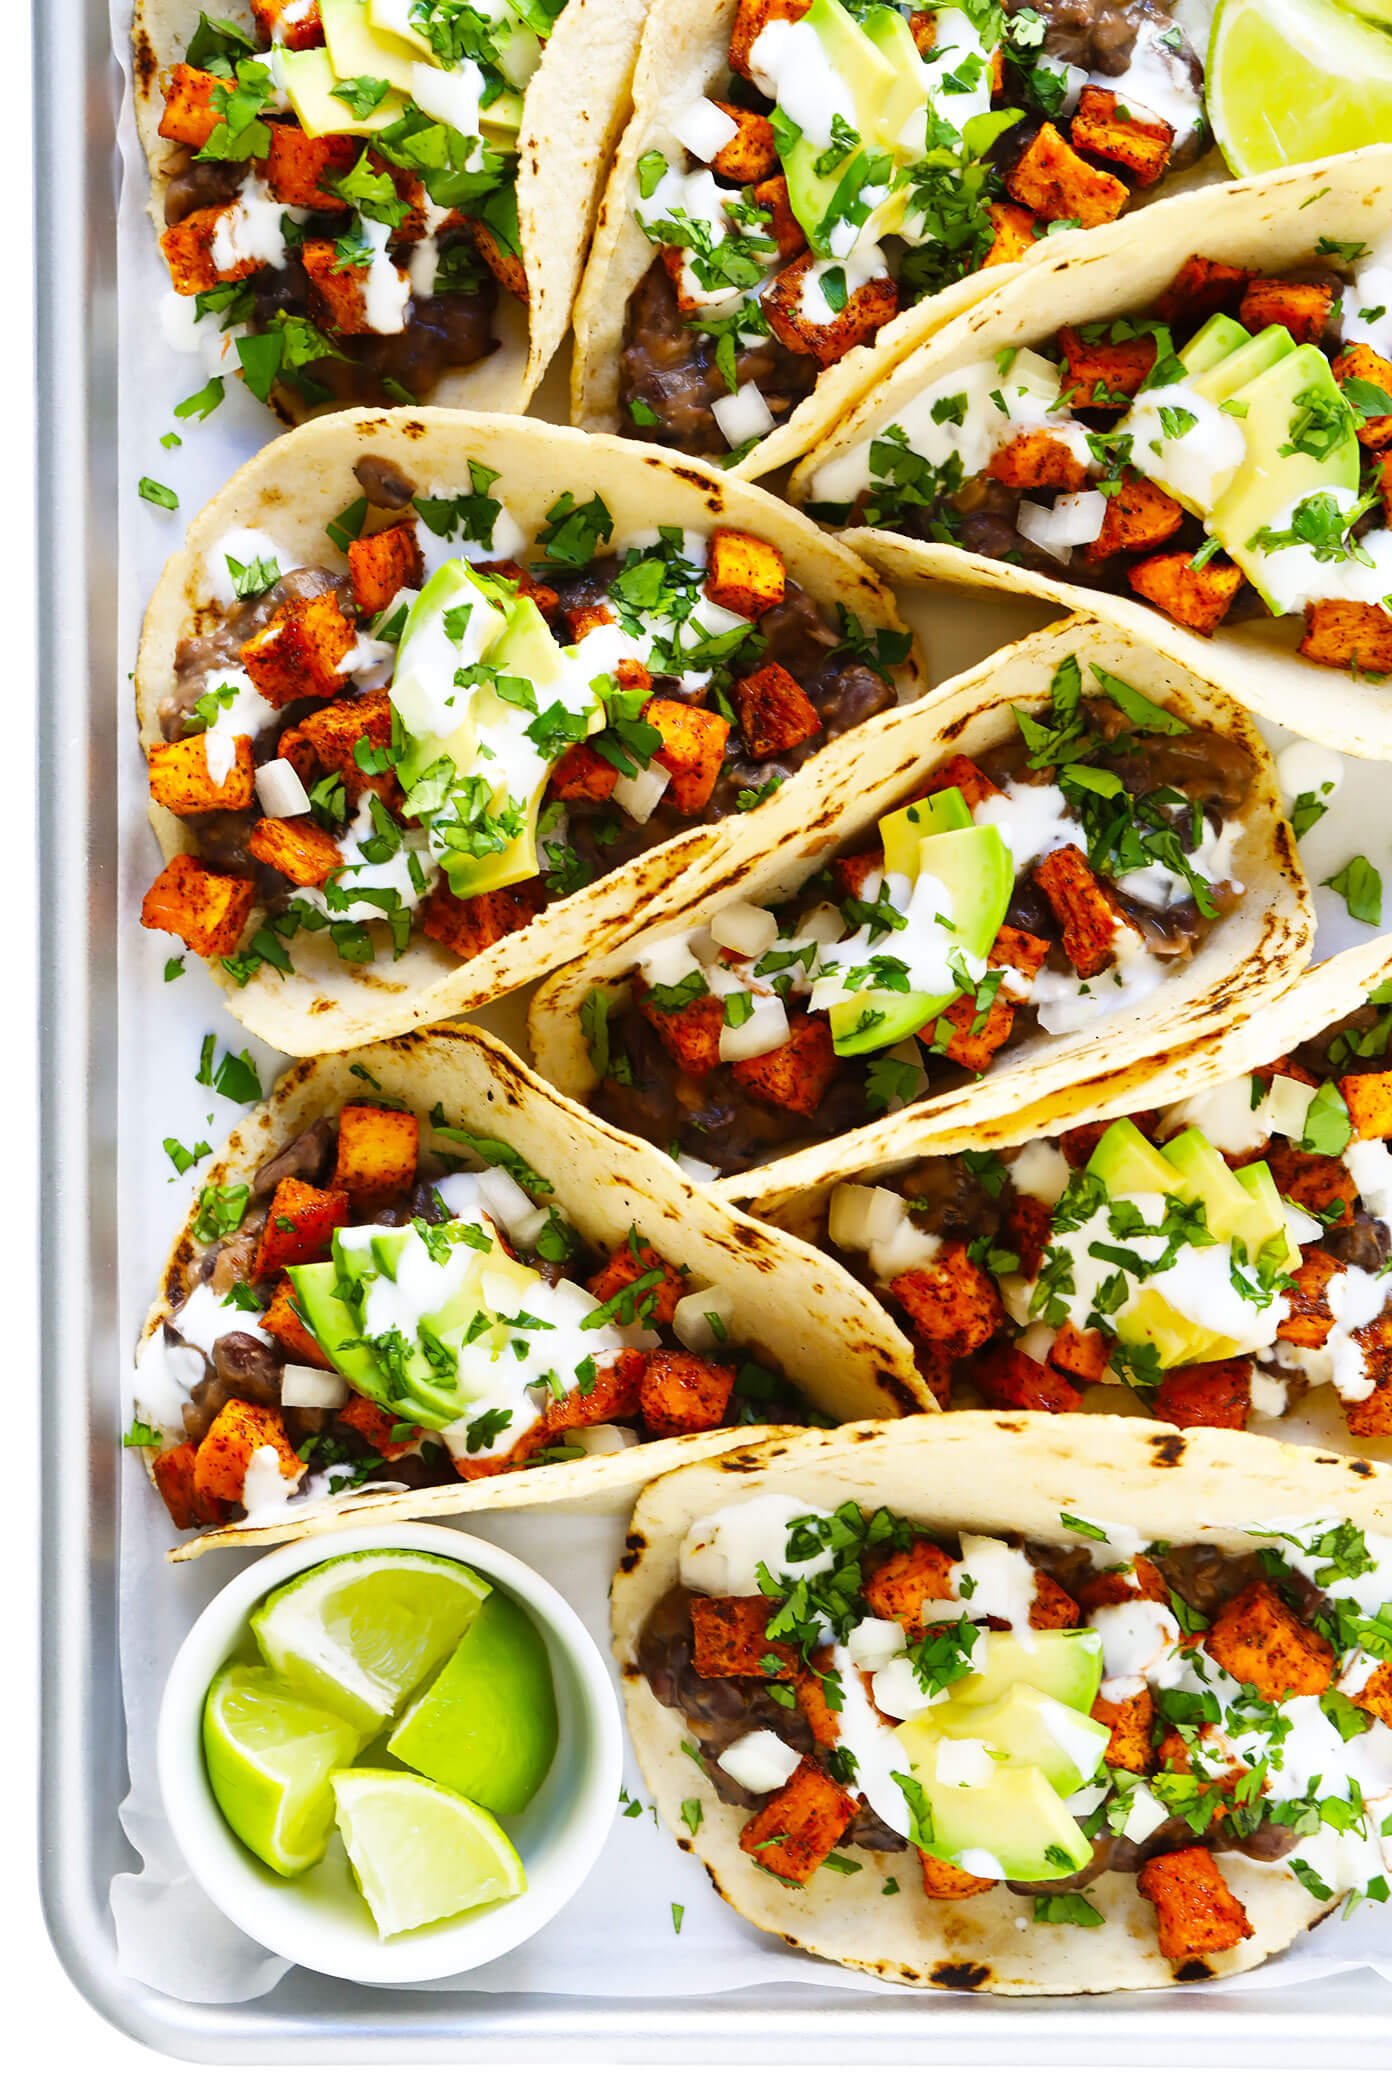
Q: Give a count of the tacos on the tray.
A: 8